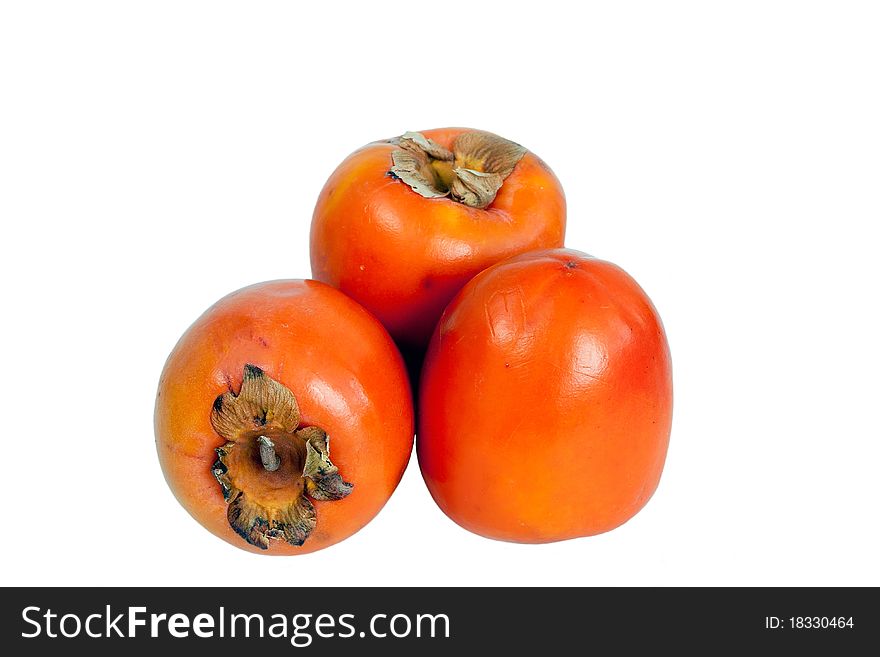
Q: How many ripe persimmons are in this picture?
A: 3